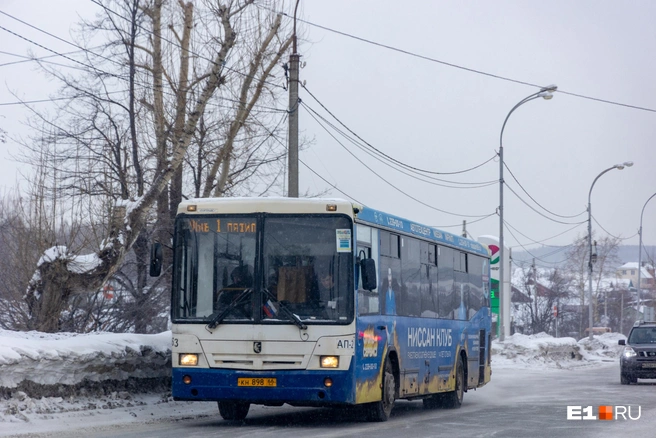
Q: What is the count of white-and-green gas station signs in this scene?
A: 1